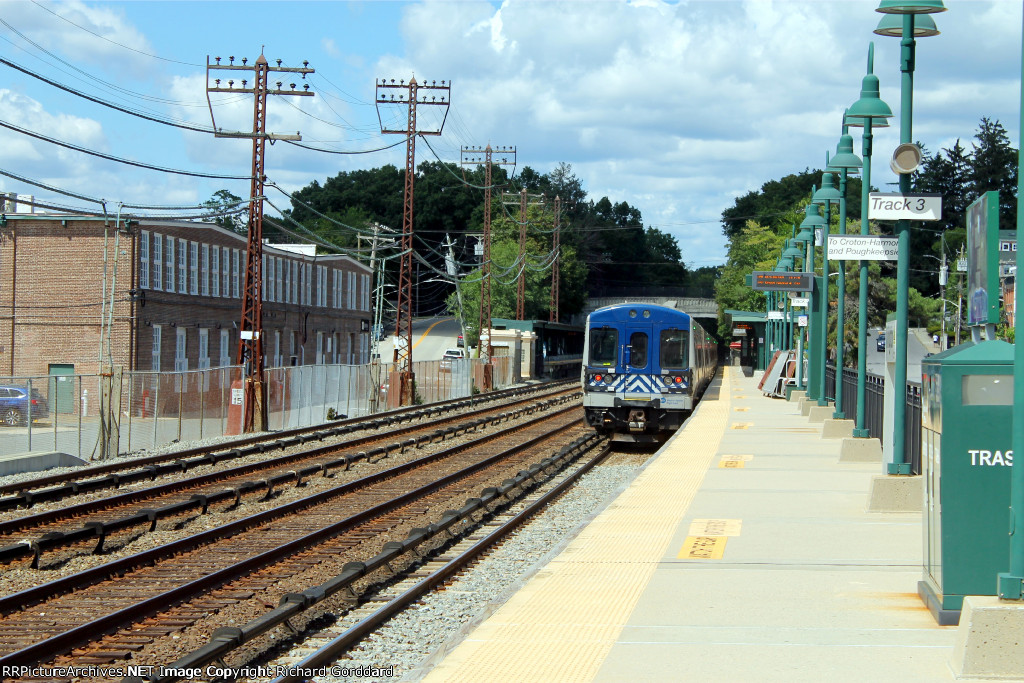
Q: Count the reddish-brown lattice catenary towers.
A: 5